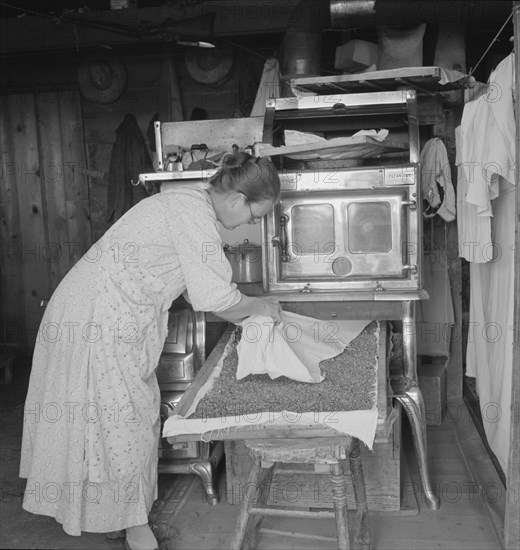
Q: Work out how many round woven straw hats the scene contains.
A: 2